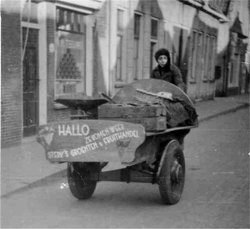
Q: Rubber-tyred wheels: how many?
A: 2